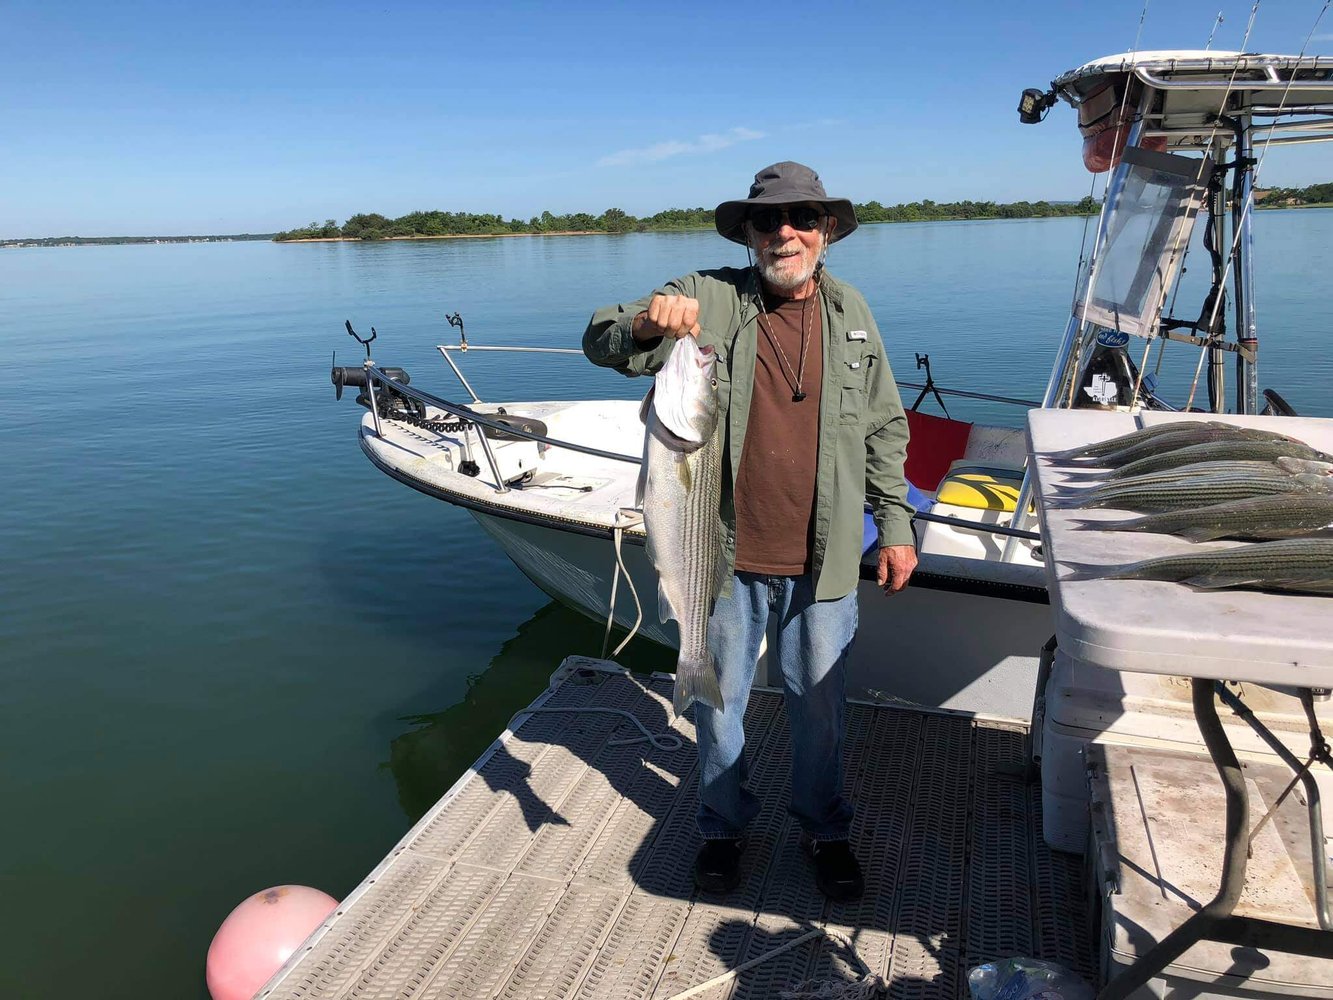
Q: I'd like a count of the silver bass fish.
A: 8